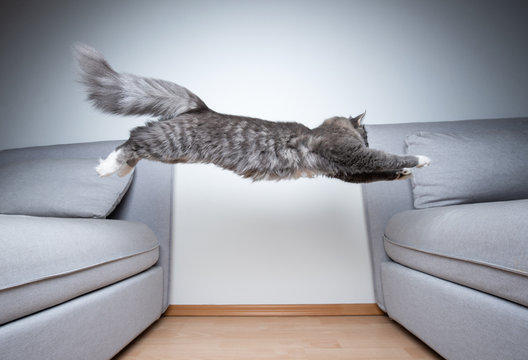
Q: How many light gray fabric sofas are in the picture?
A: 2